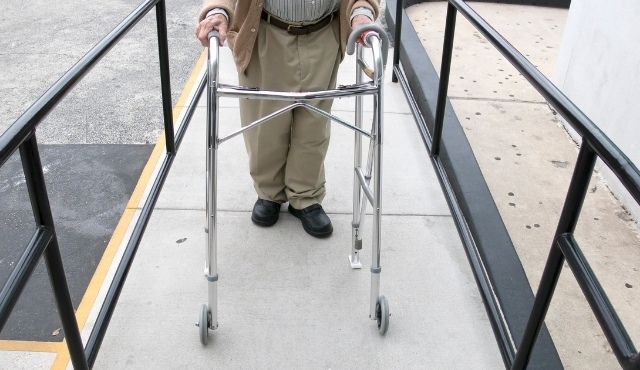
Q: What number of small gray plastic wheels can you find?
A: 2